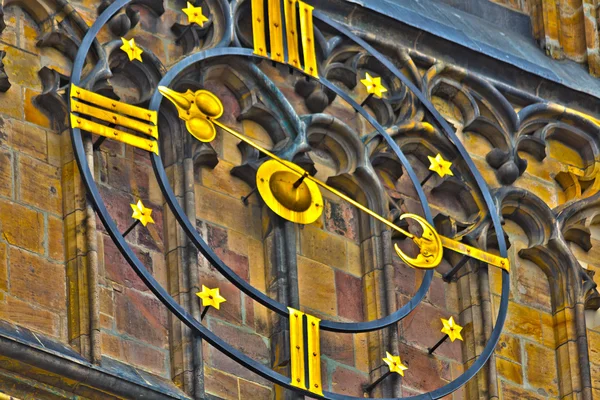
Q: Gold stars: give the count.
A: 8